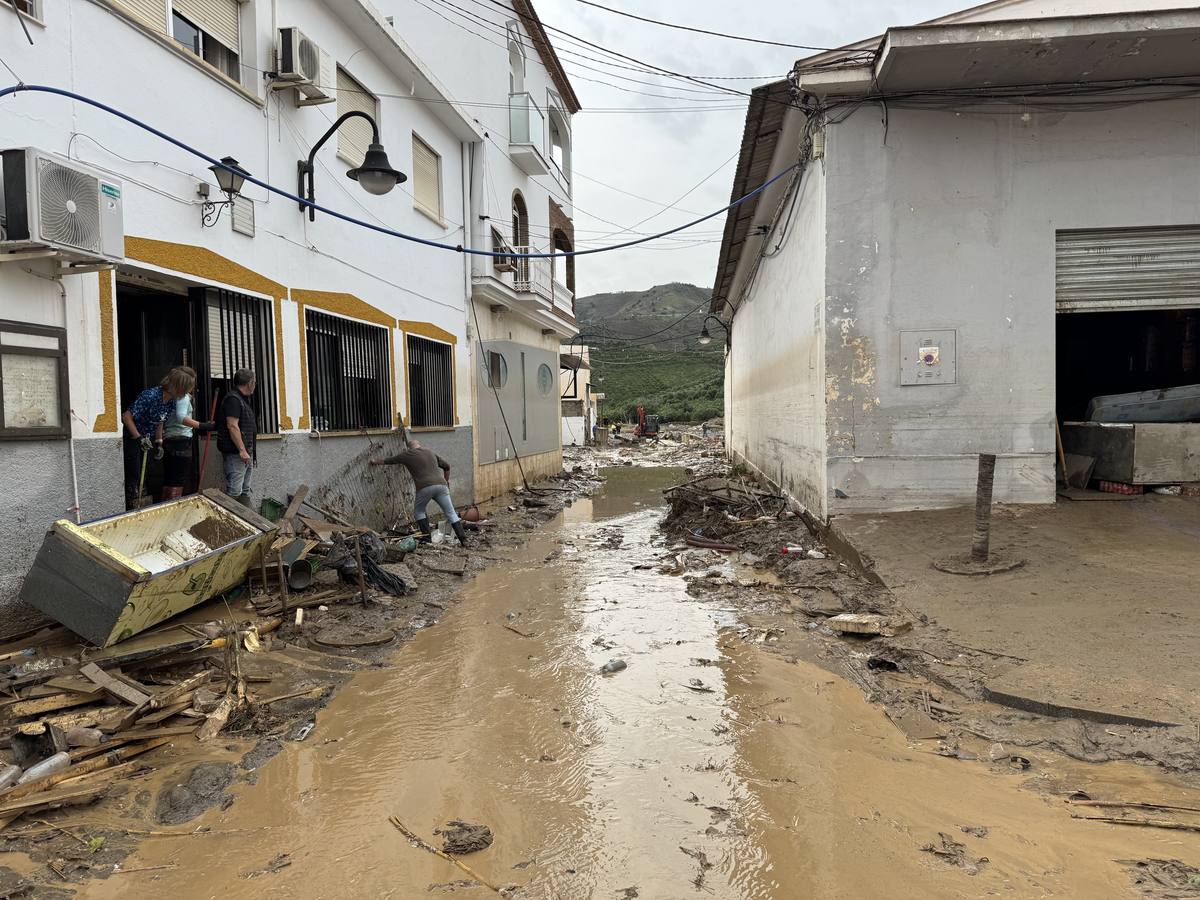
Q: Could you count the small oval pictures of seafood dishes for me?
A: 0